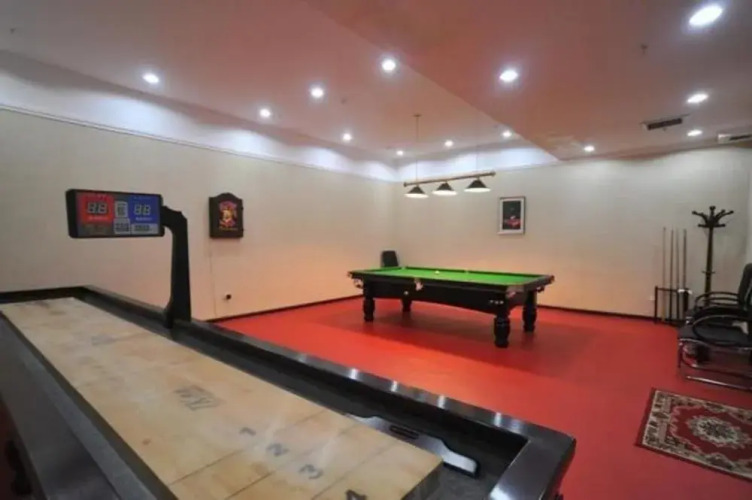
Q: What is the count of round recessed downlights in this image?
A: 13